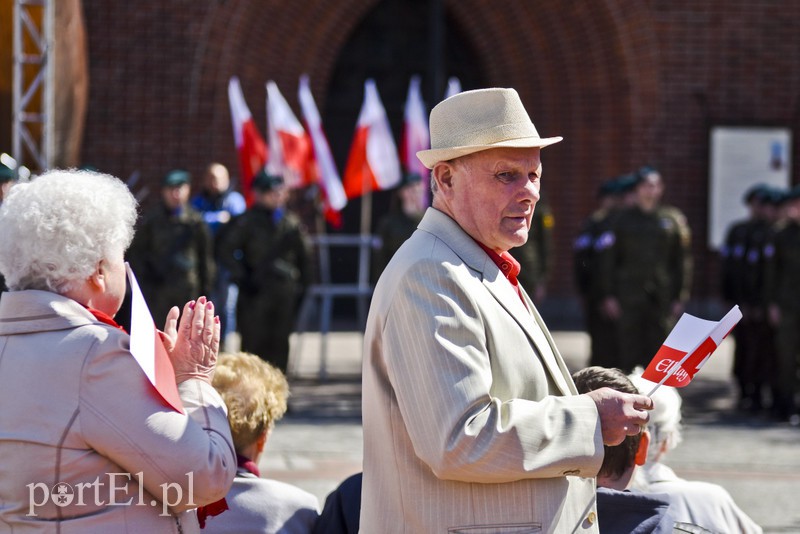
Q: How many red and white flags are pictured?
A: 8